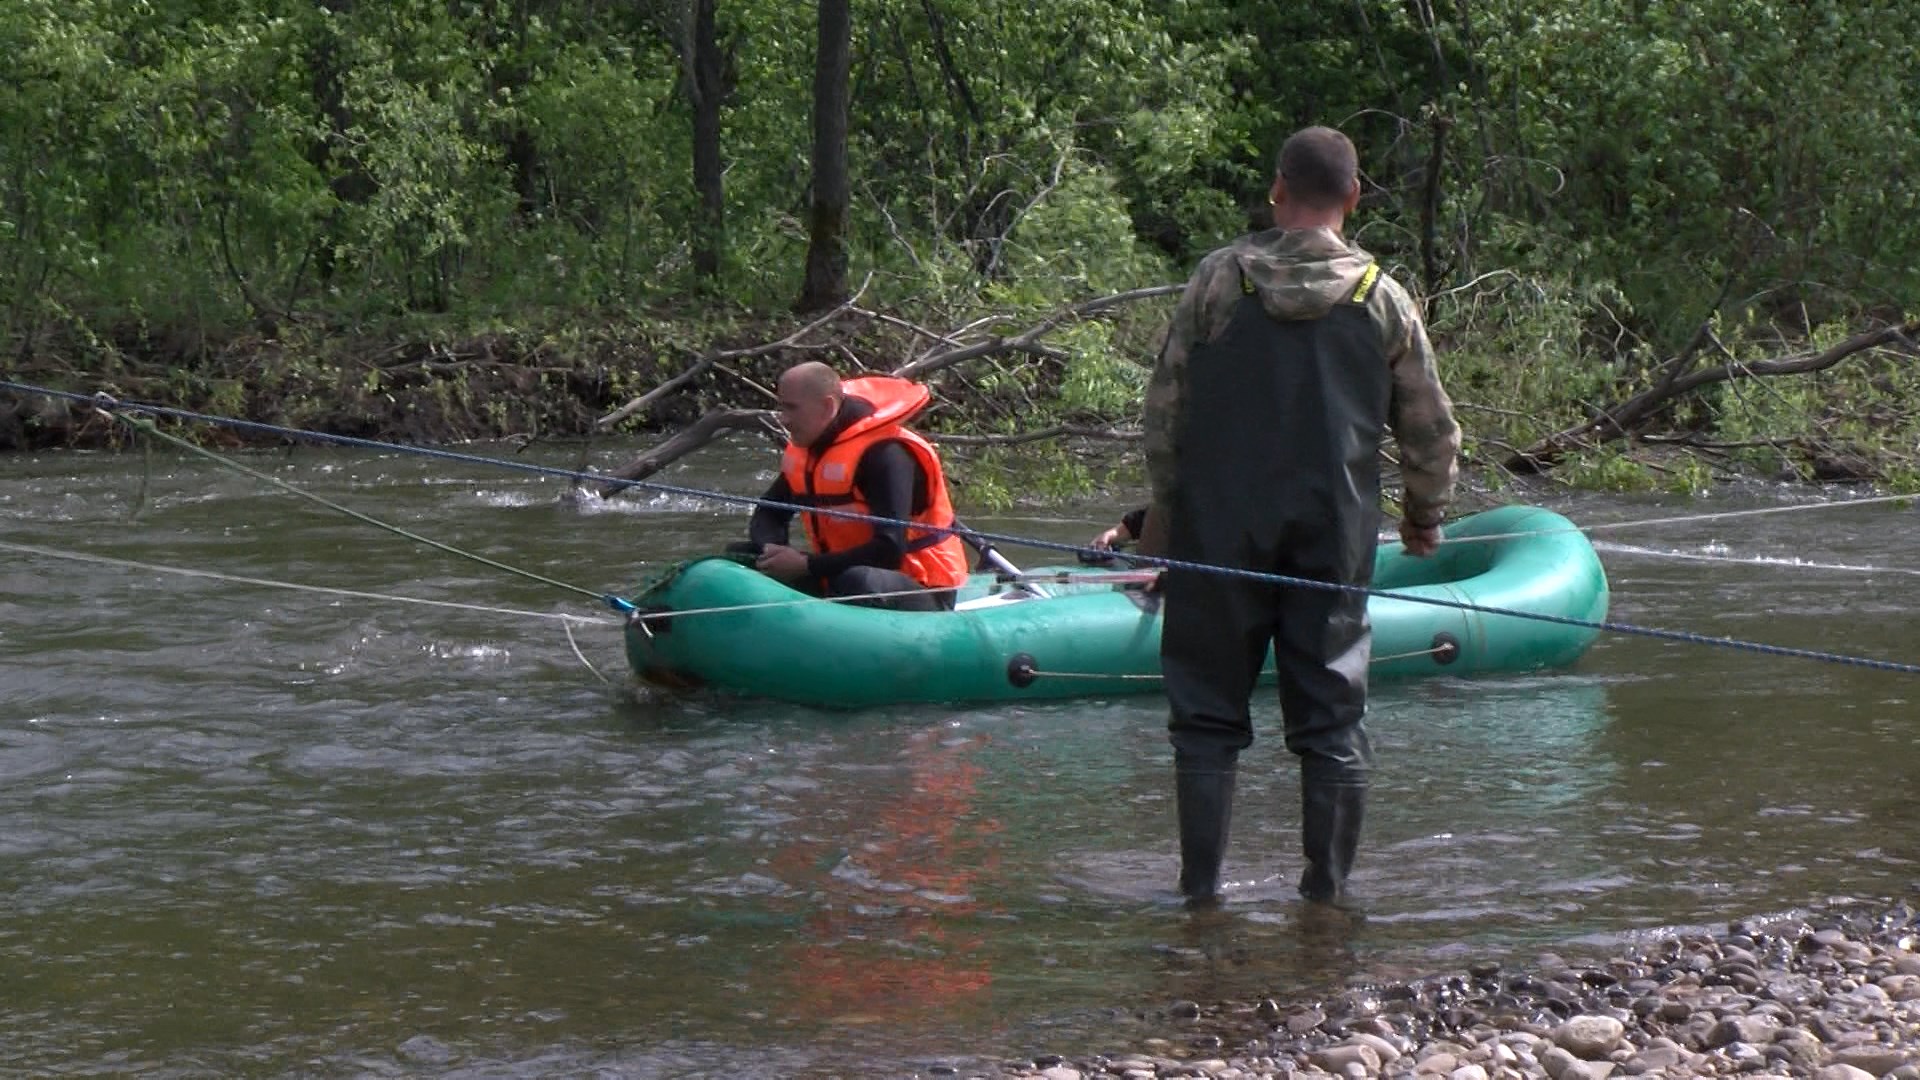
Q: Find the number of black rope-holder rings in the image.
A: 2